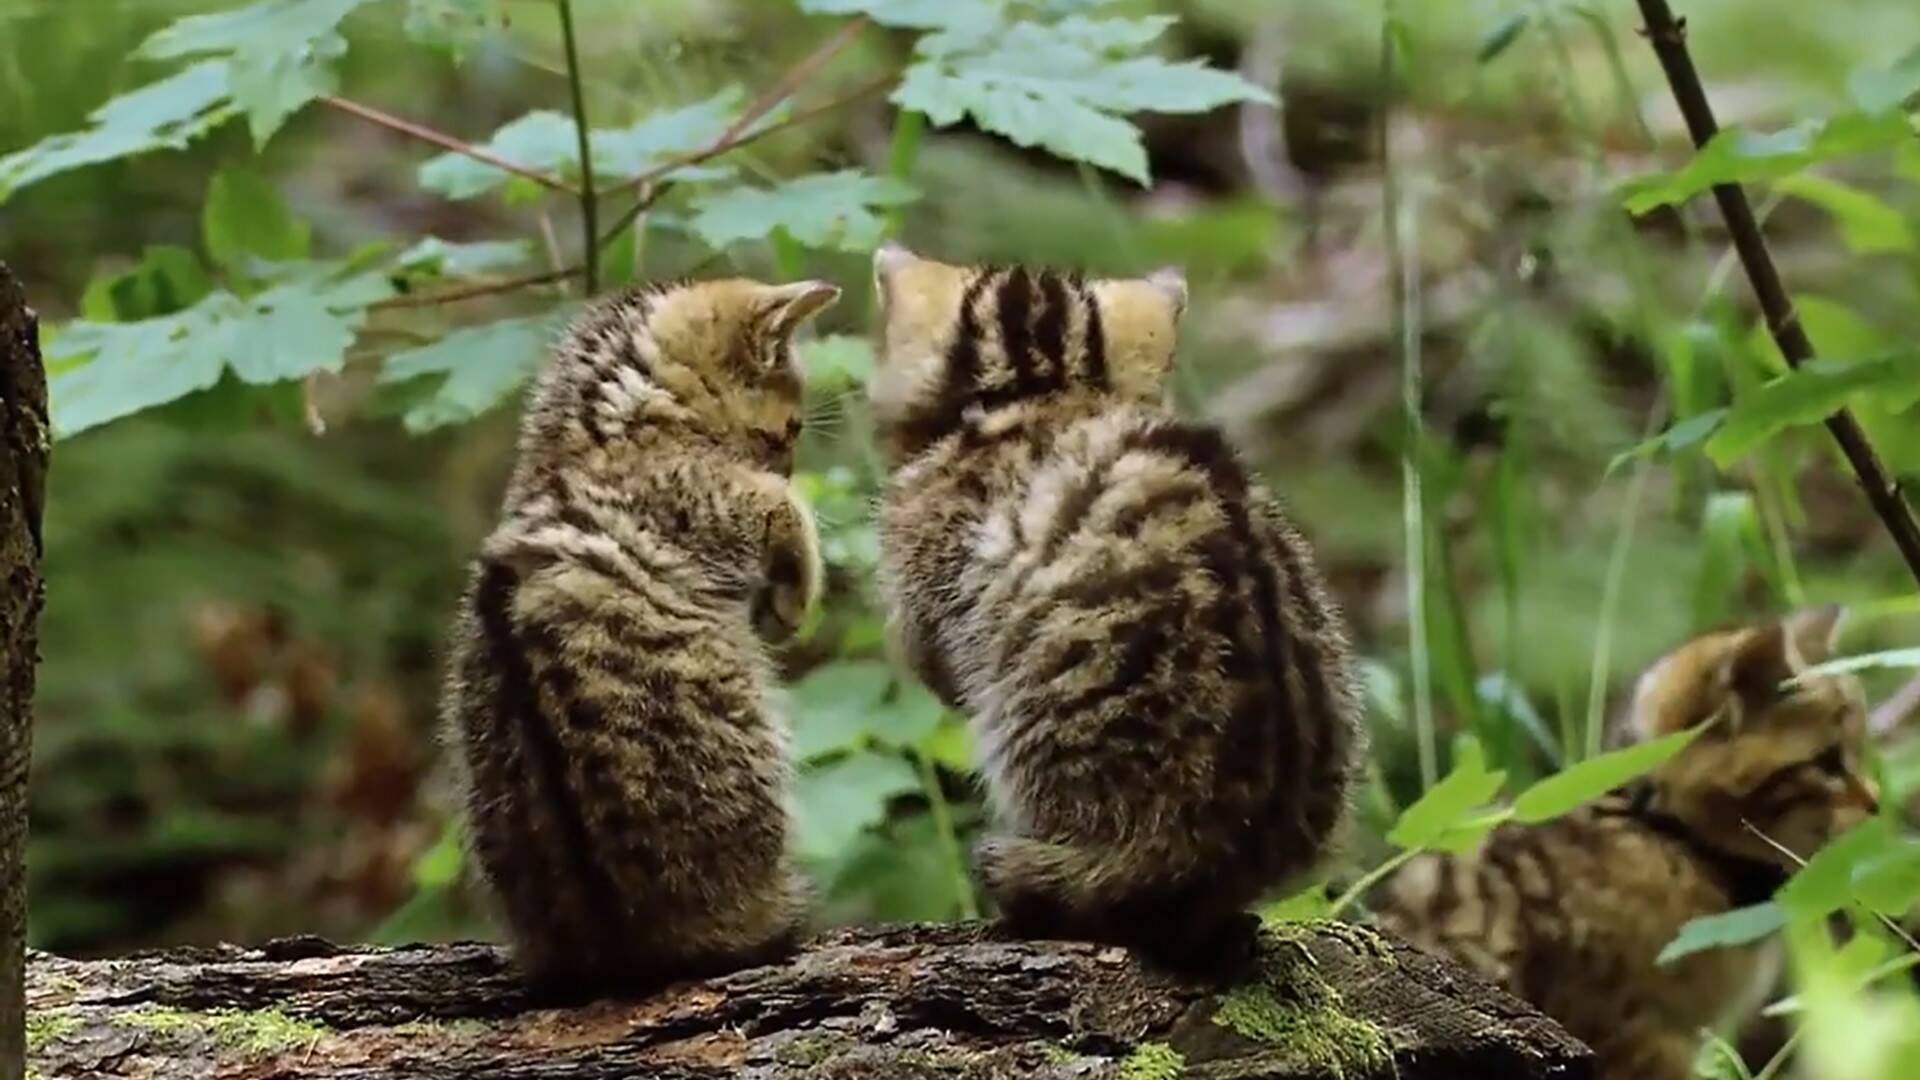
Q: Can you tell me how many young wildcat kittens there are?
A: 3